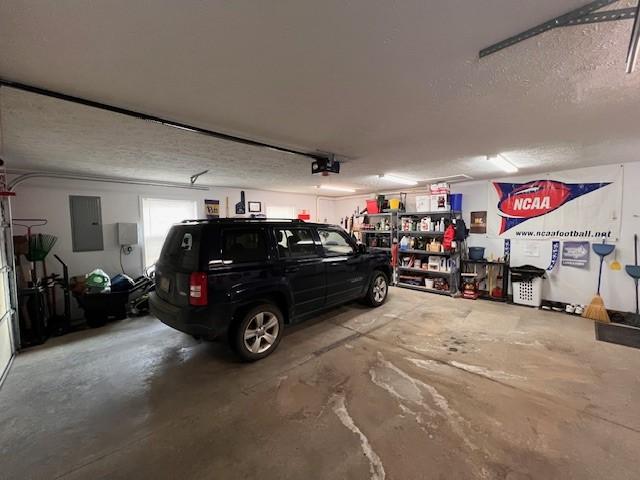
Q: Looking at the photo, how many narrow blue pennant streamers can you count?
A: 2